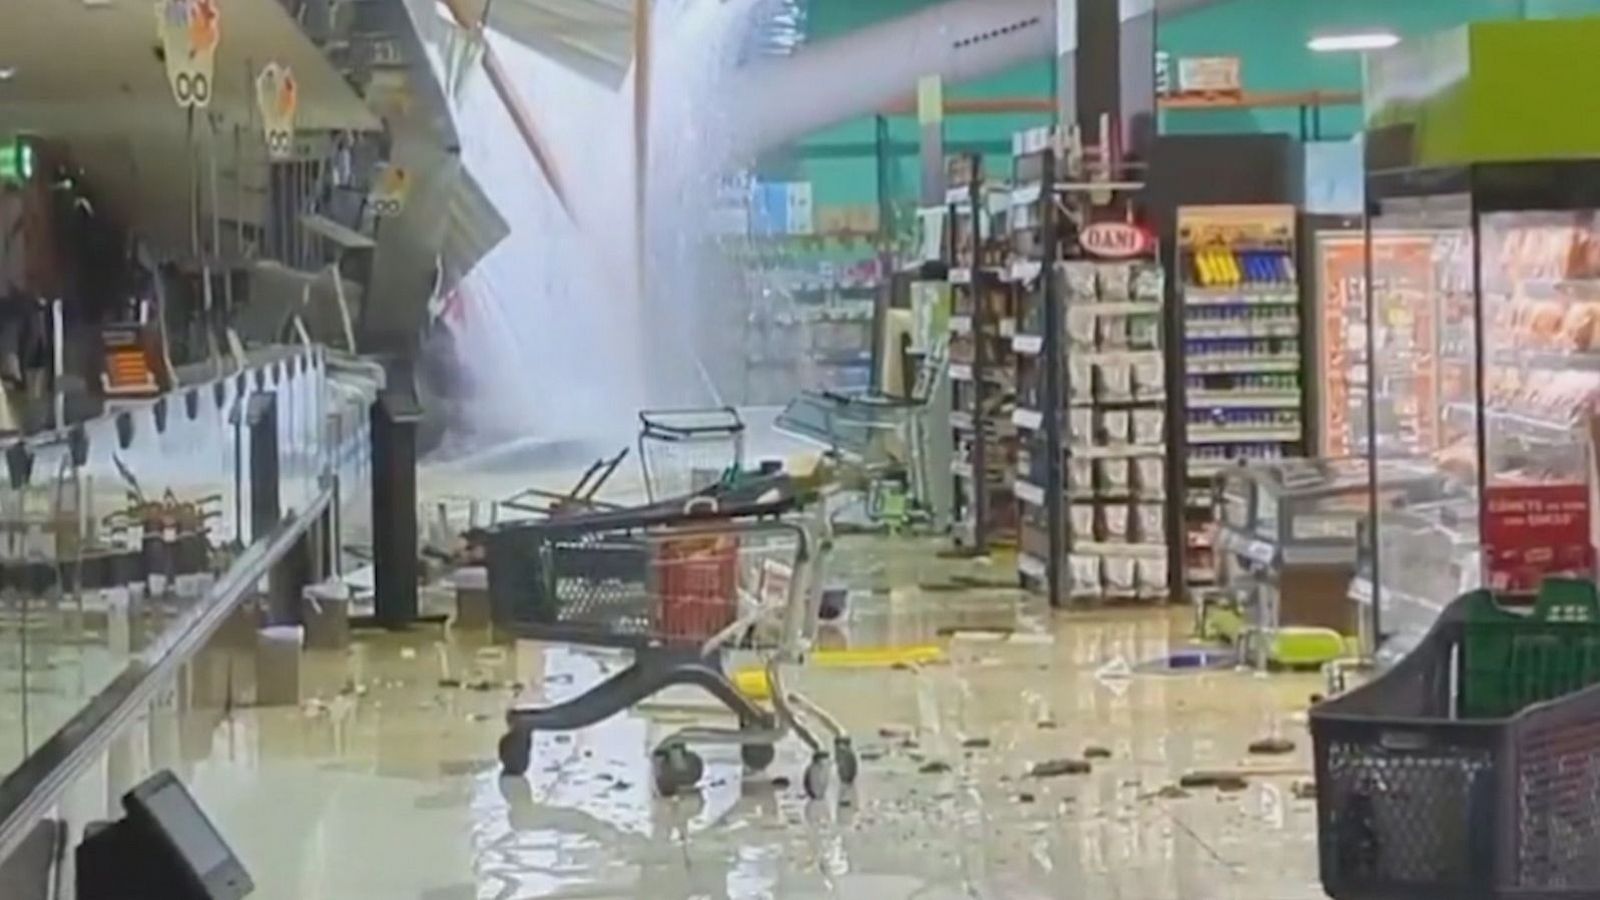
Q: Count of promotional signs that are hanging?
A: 3